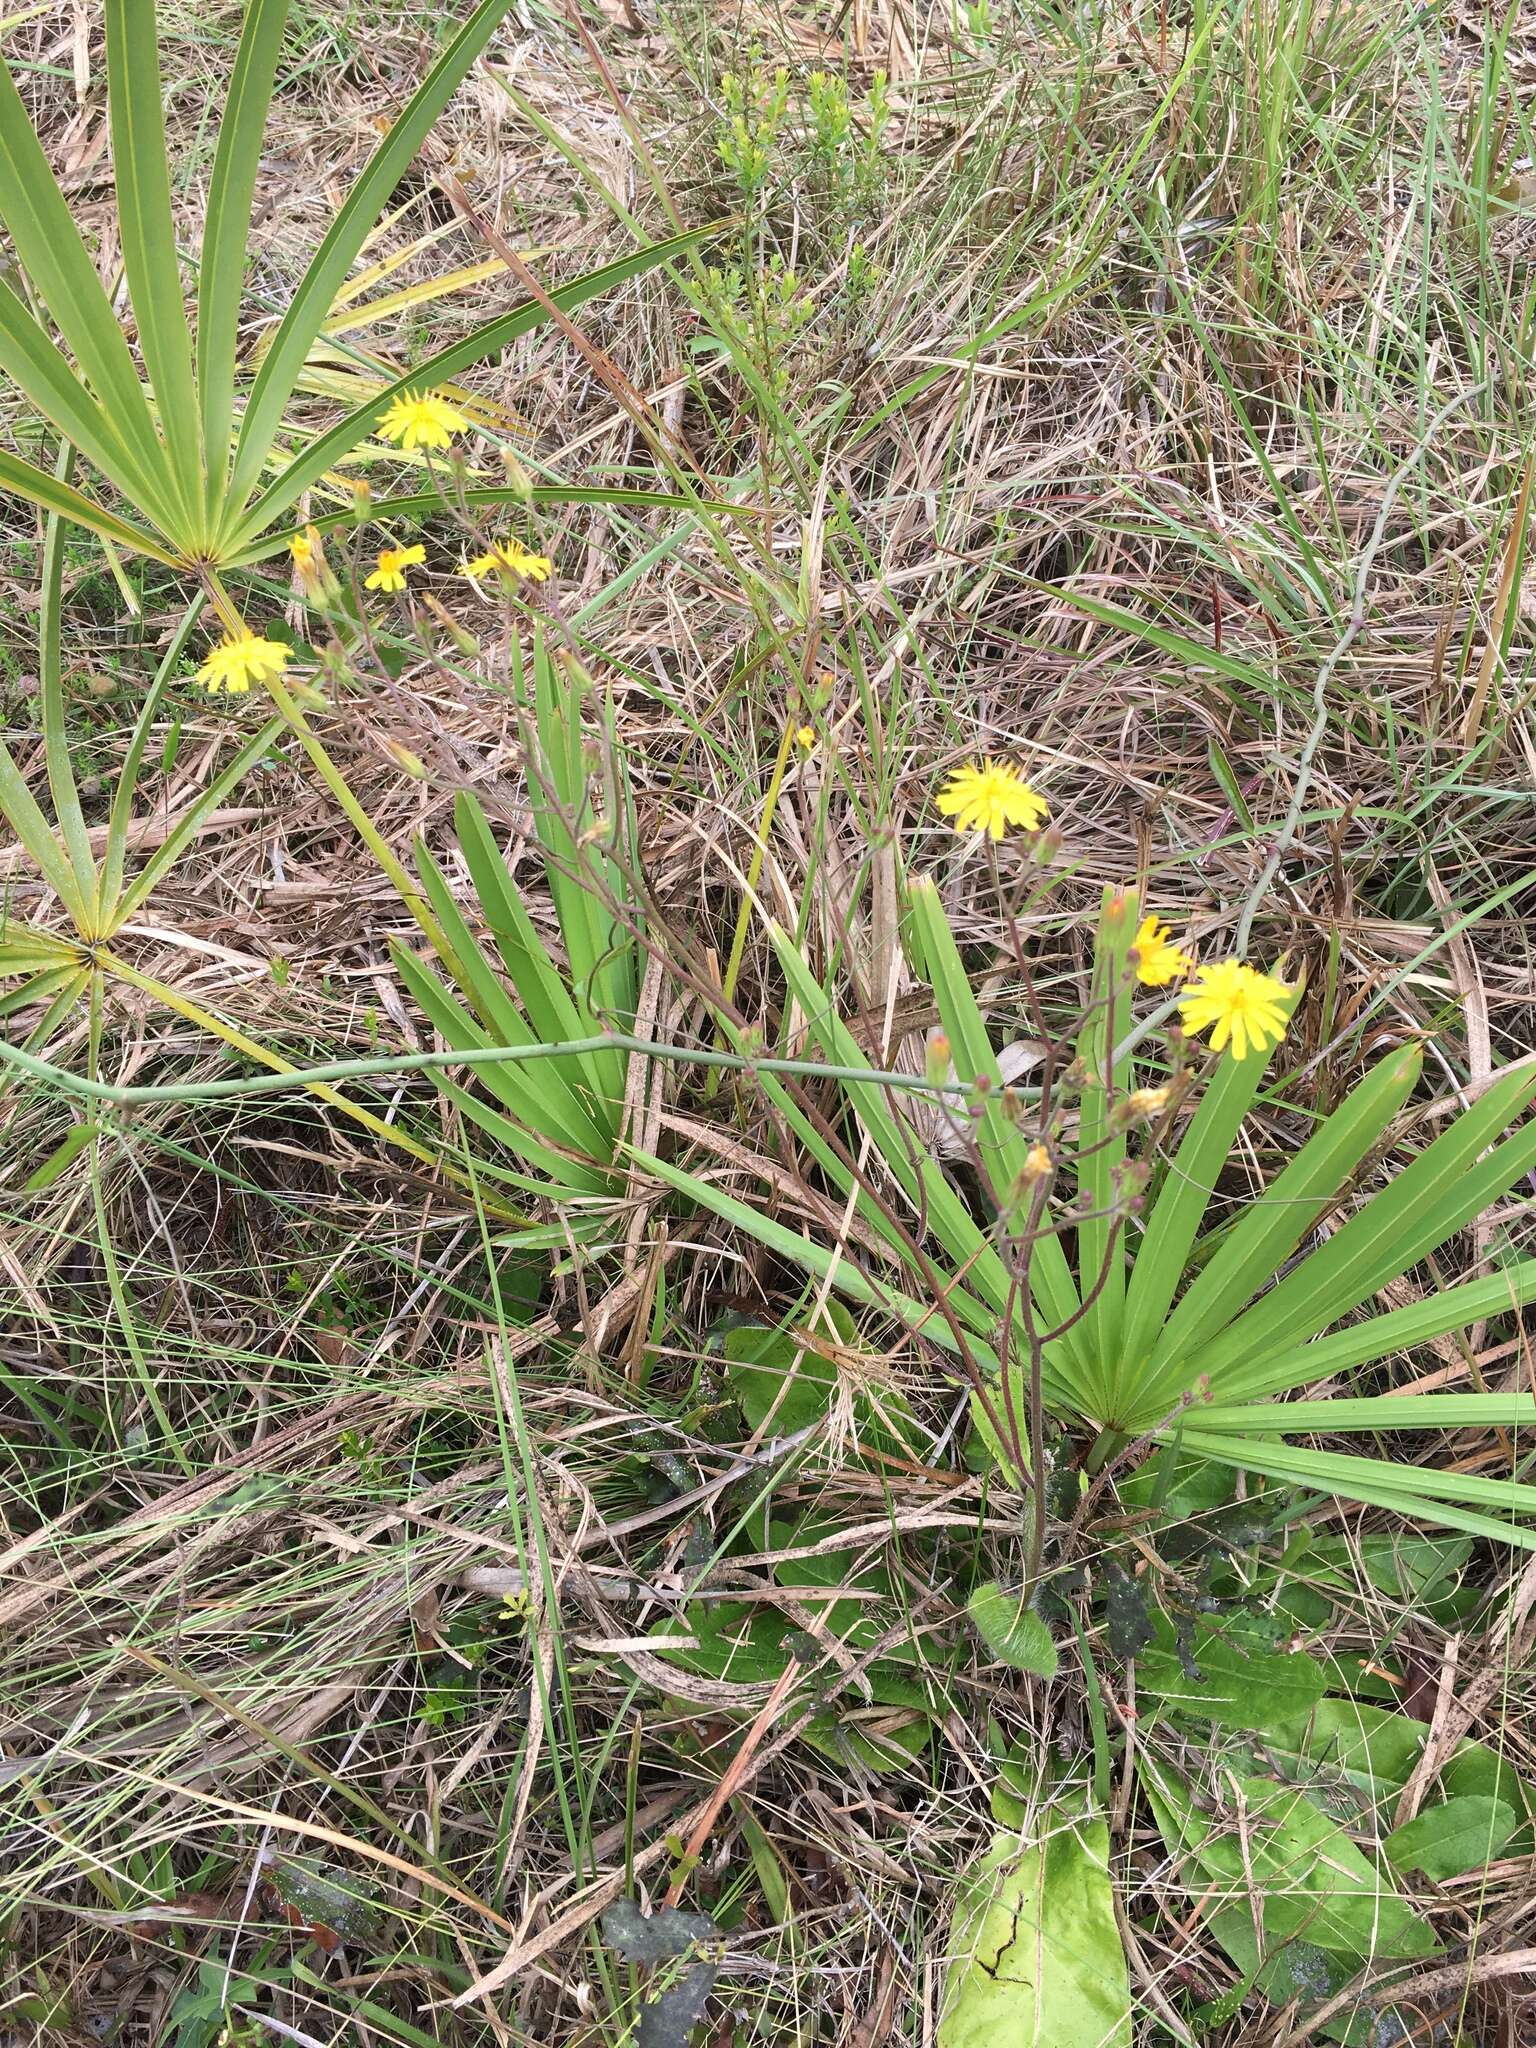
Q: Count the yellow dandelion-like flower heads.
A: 7